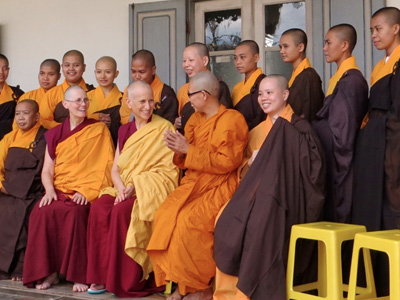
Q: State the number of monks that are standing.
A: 10